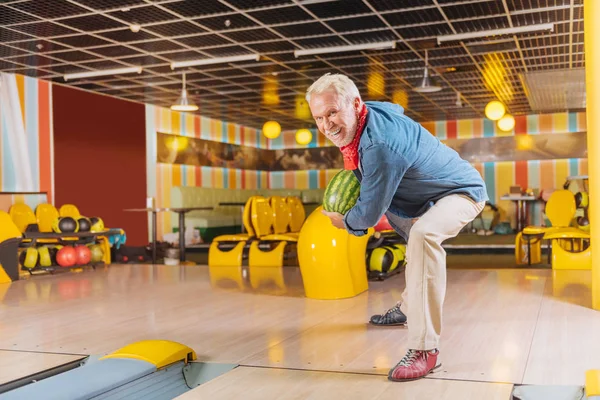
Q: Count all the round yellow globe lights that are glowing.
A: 4